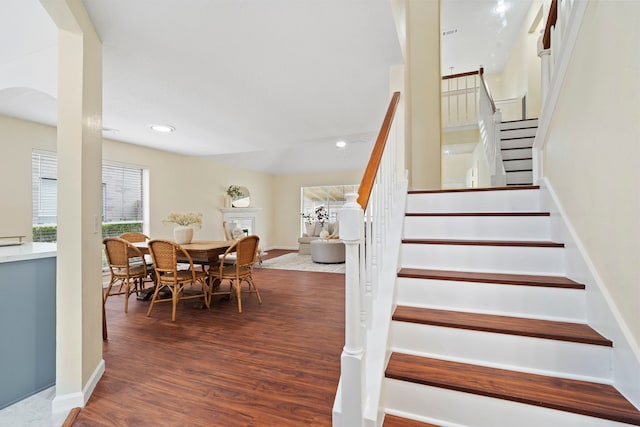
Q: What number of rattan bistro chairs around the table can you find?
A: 4